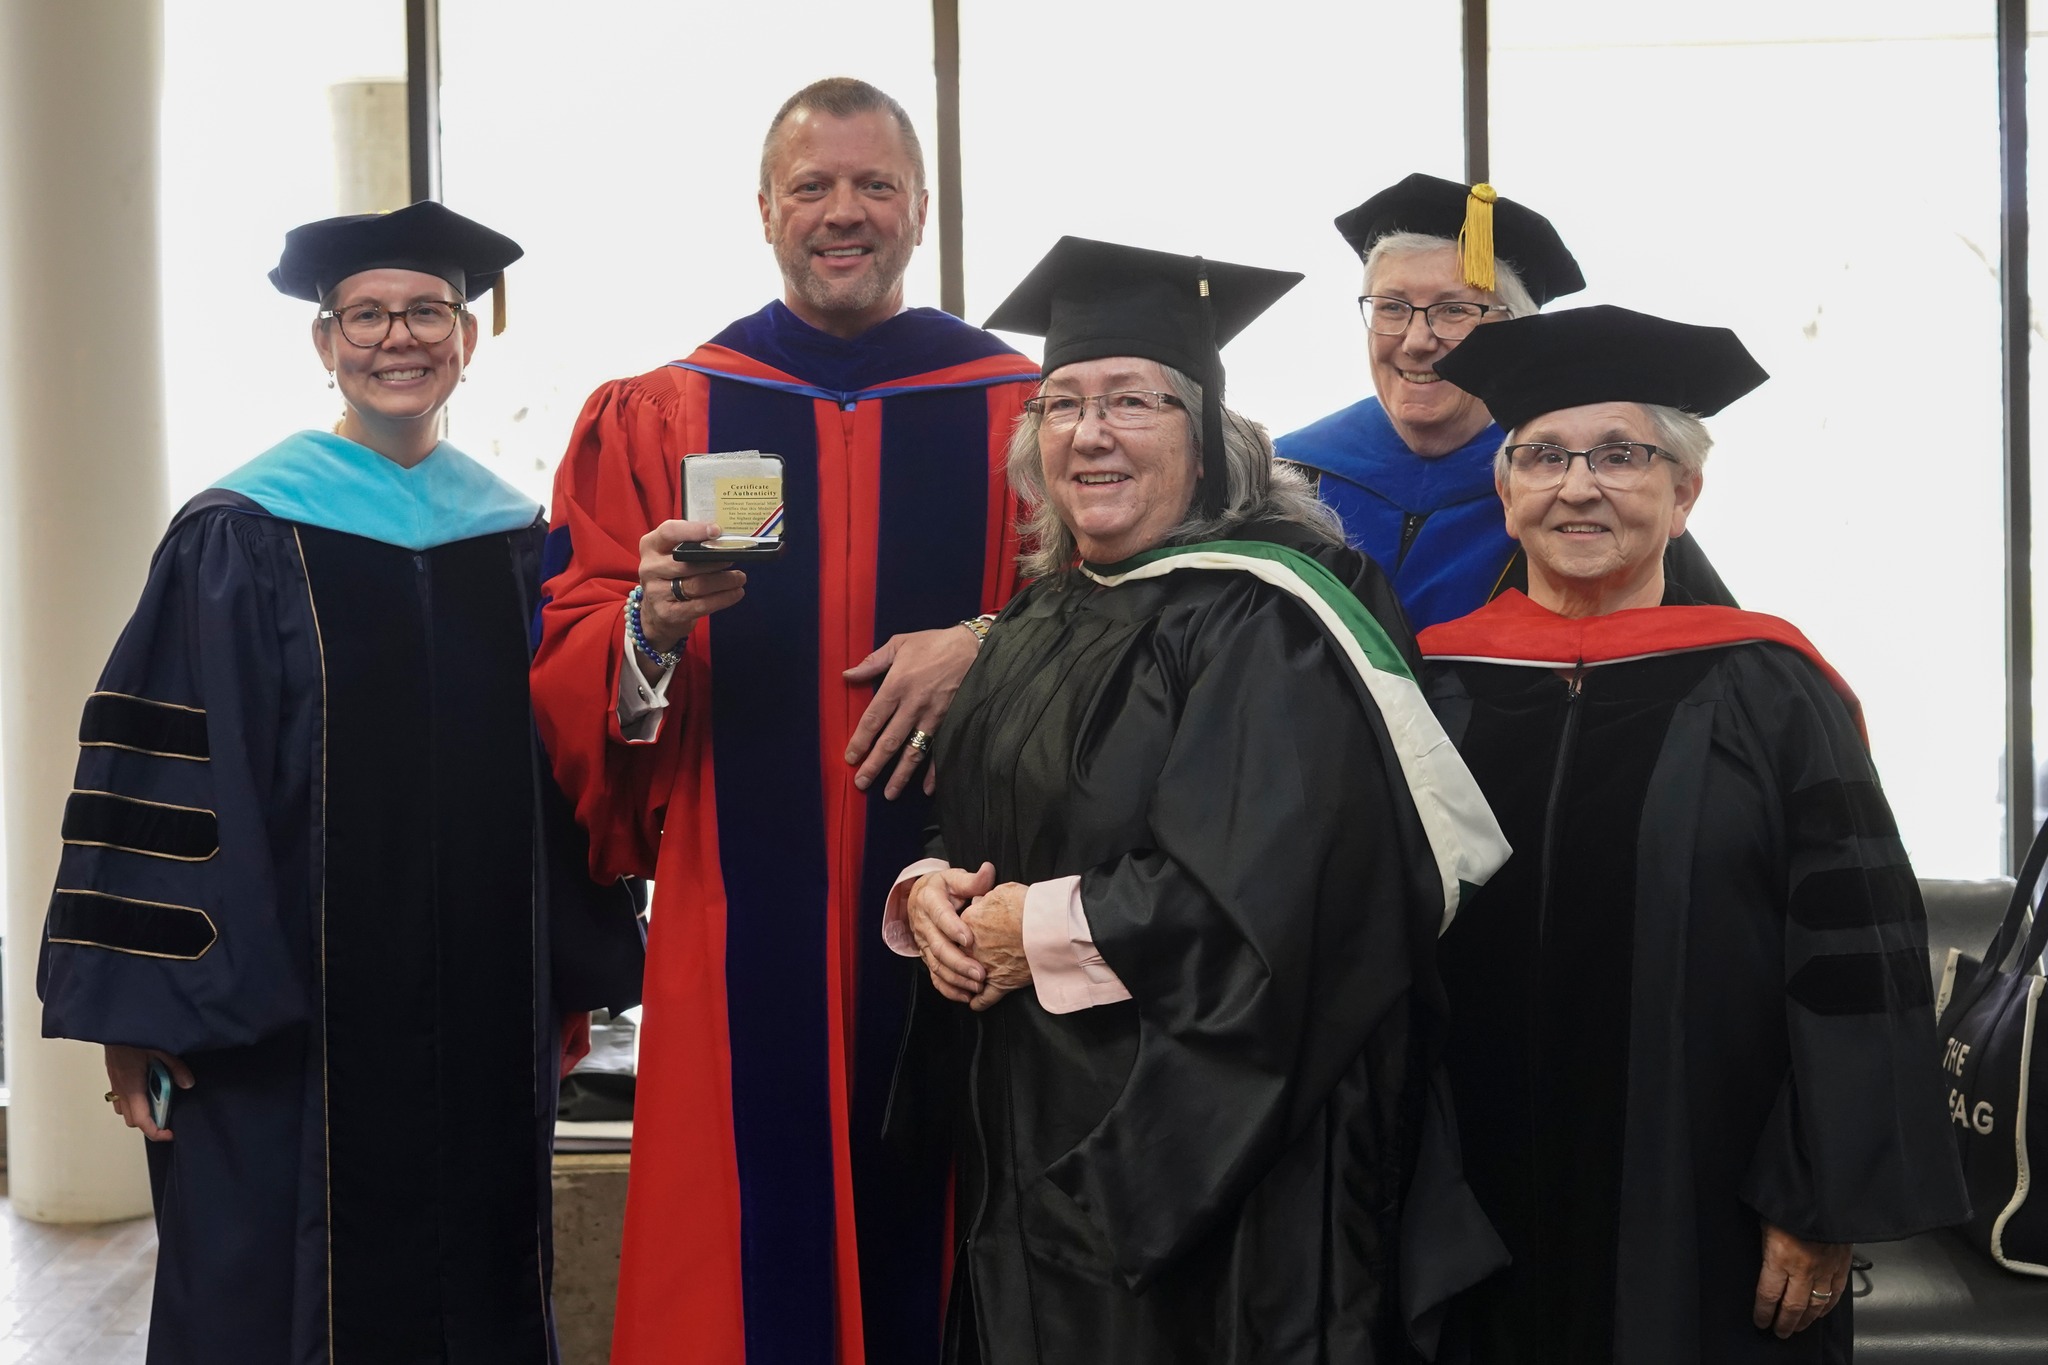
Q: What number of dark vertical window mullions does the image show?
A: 4